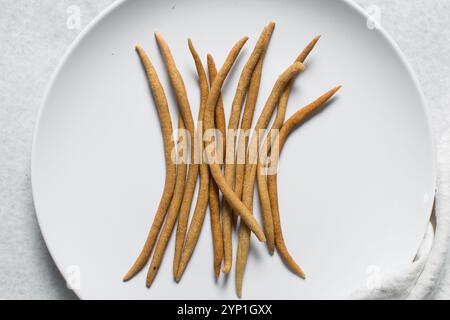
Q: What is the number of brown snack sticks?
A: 11